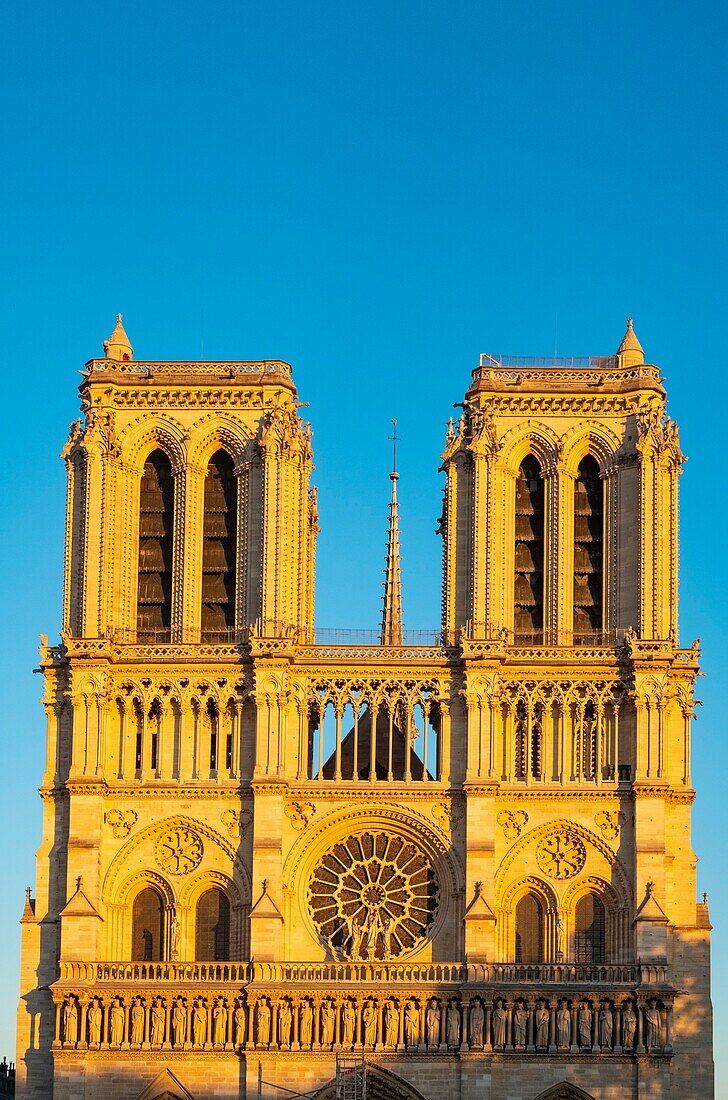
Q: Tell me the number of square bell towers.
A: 2